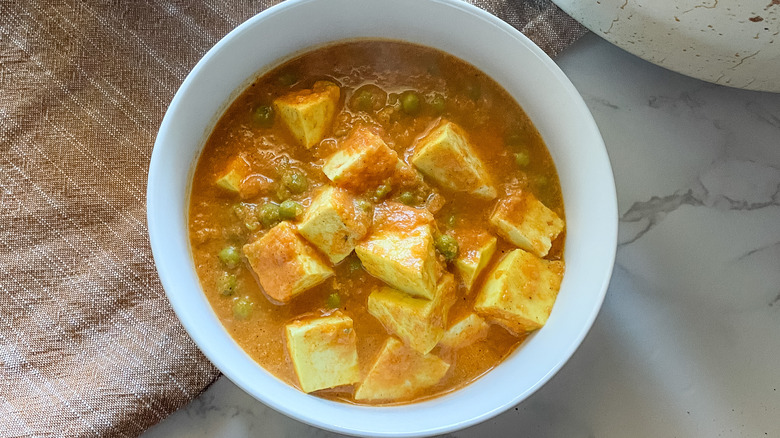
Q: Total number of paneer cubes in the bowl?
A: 14